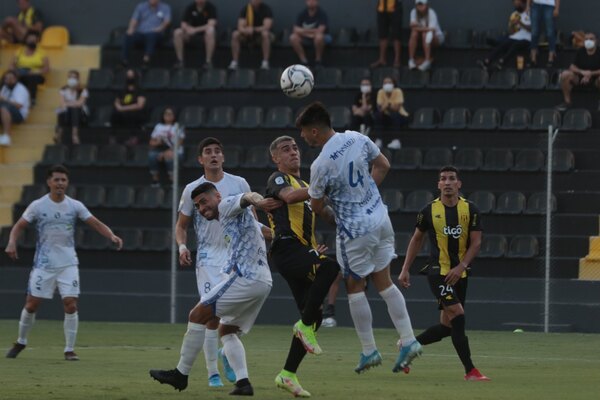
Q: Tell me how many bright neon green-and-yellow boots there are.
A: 2